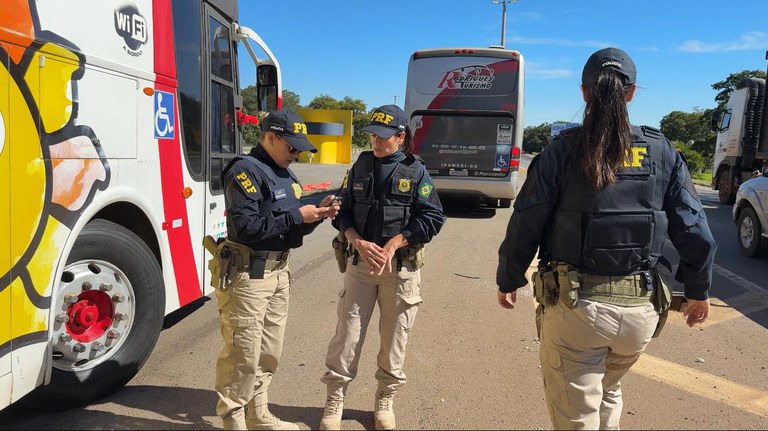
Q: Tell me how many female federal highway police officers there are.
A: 3